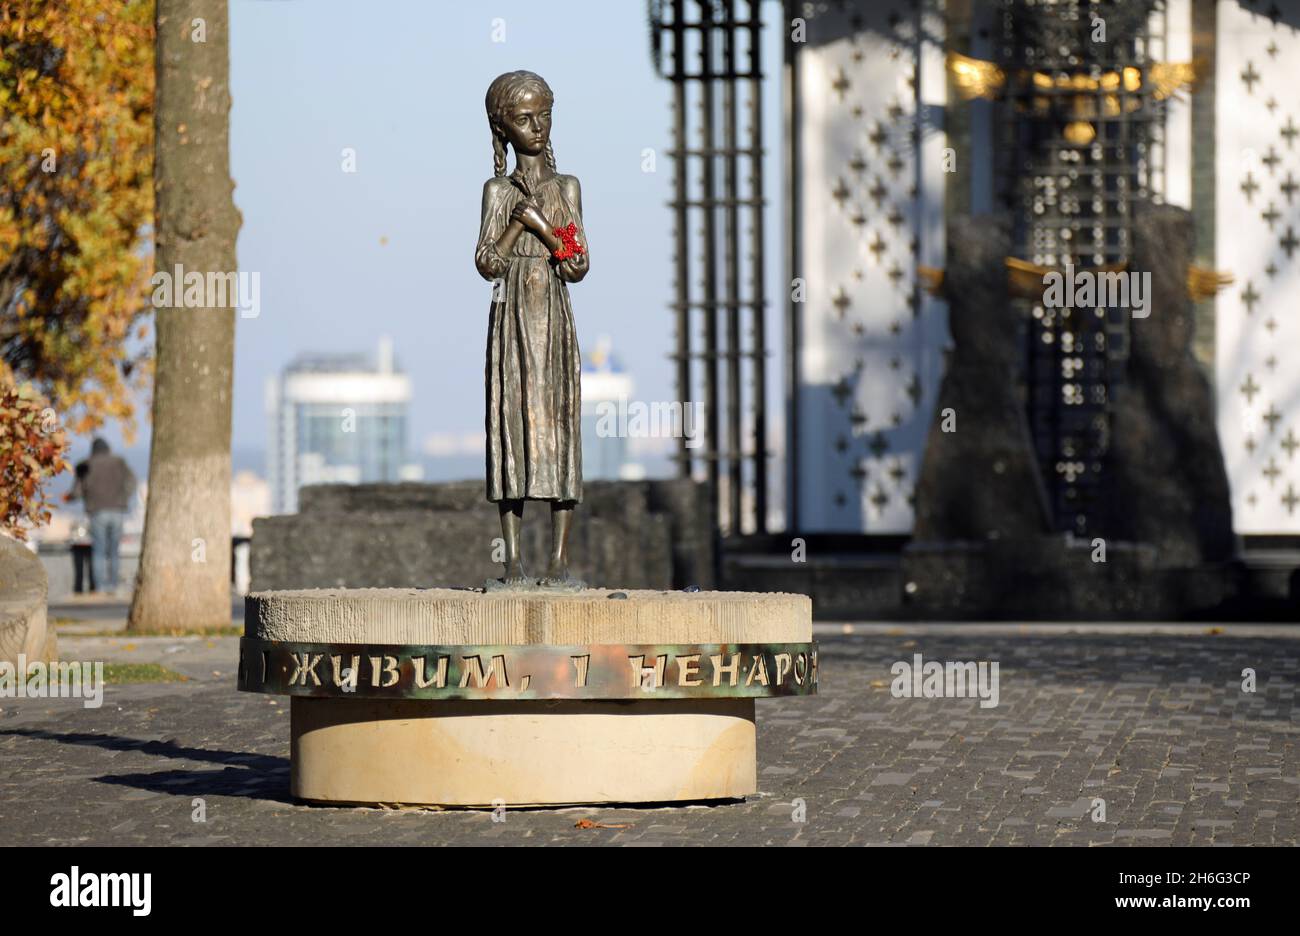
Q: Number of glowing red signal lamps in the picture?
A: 0